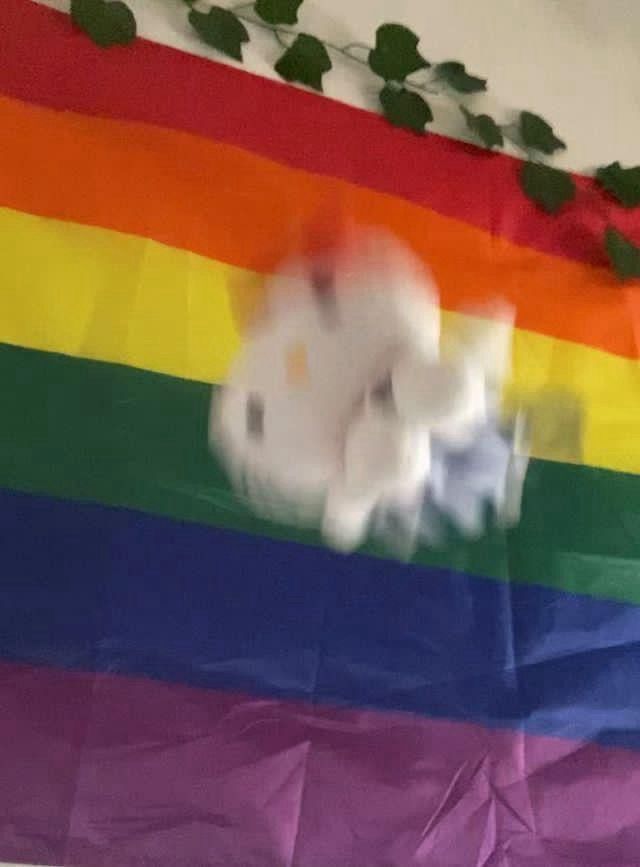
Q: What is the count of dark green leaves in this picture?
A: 12